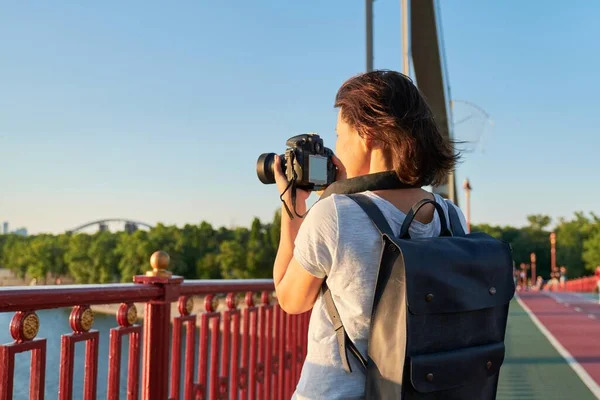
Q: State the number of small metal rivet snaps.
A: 4